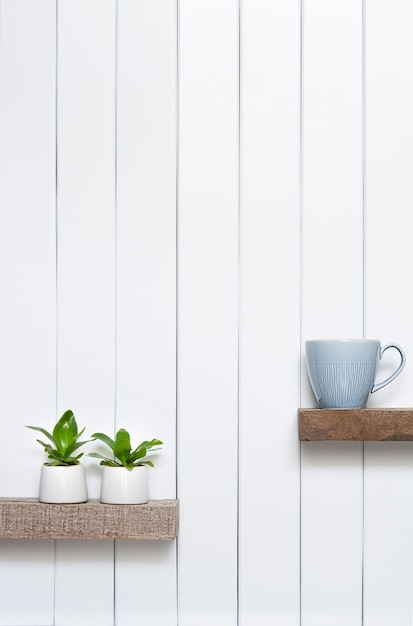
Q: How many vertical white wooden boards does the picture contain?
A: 7